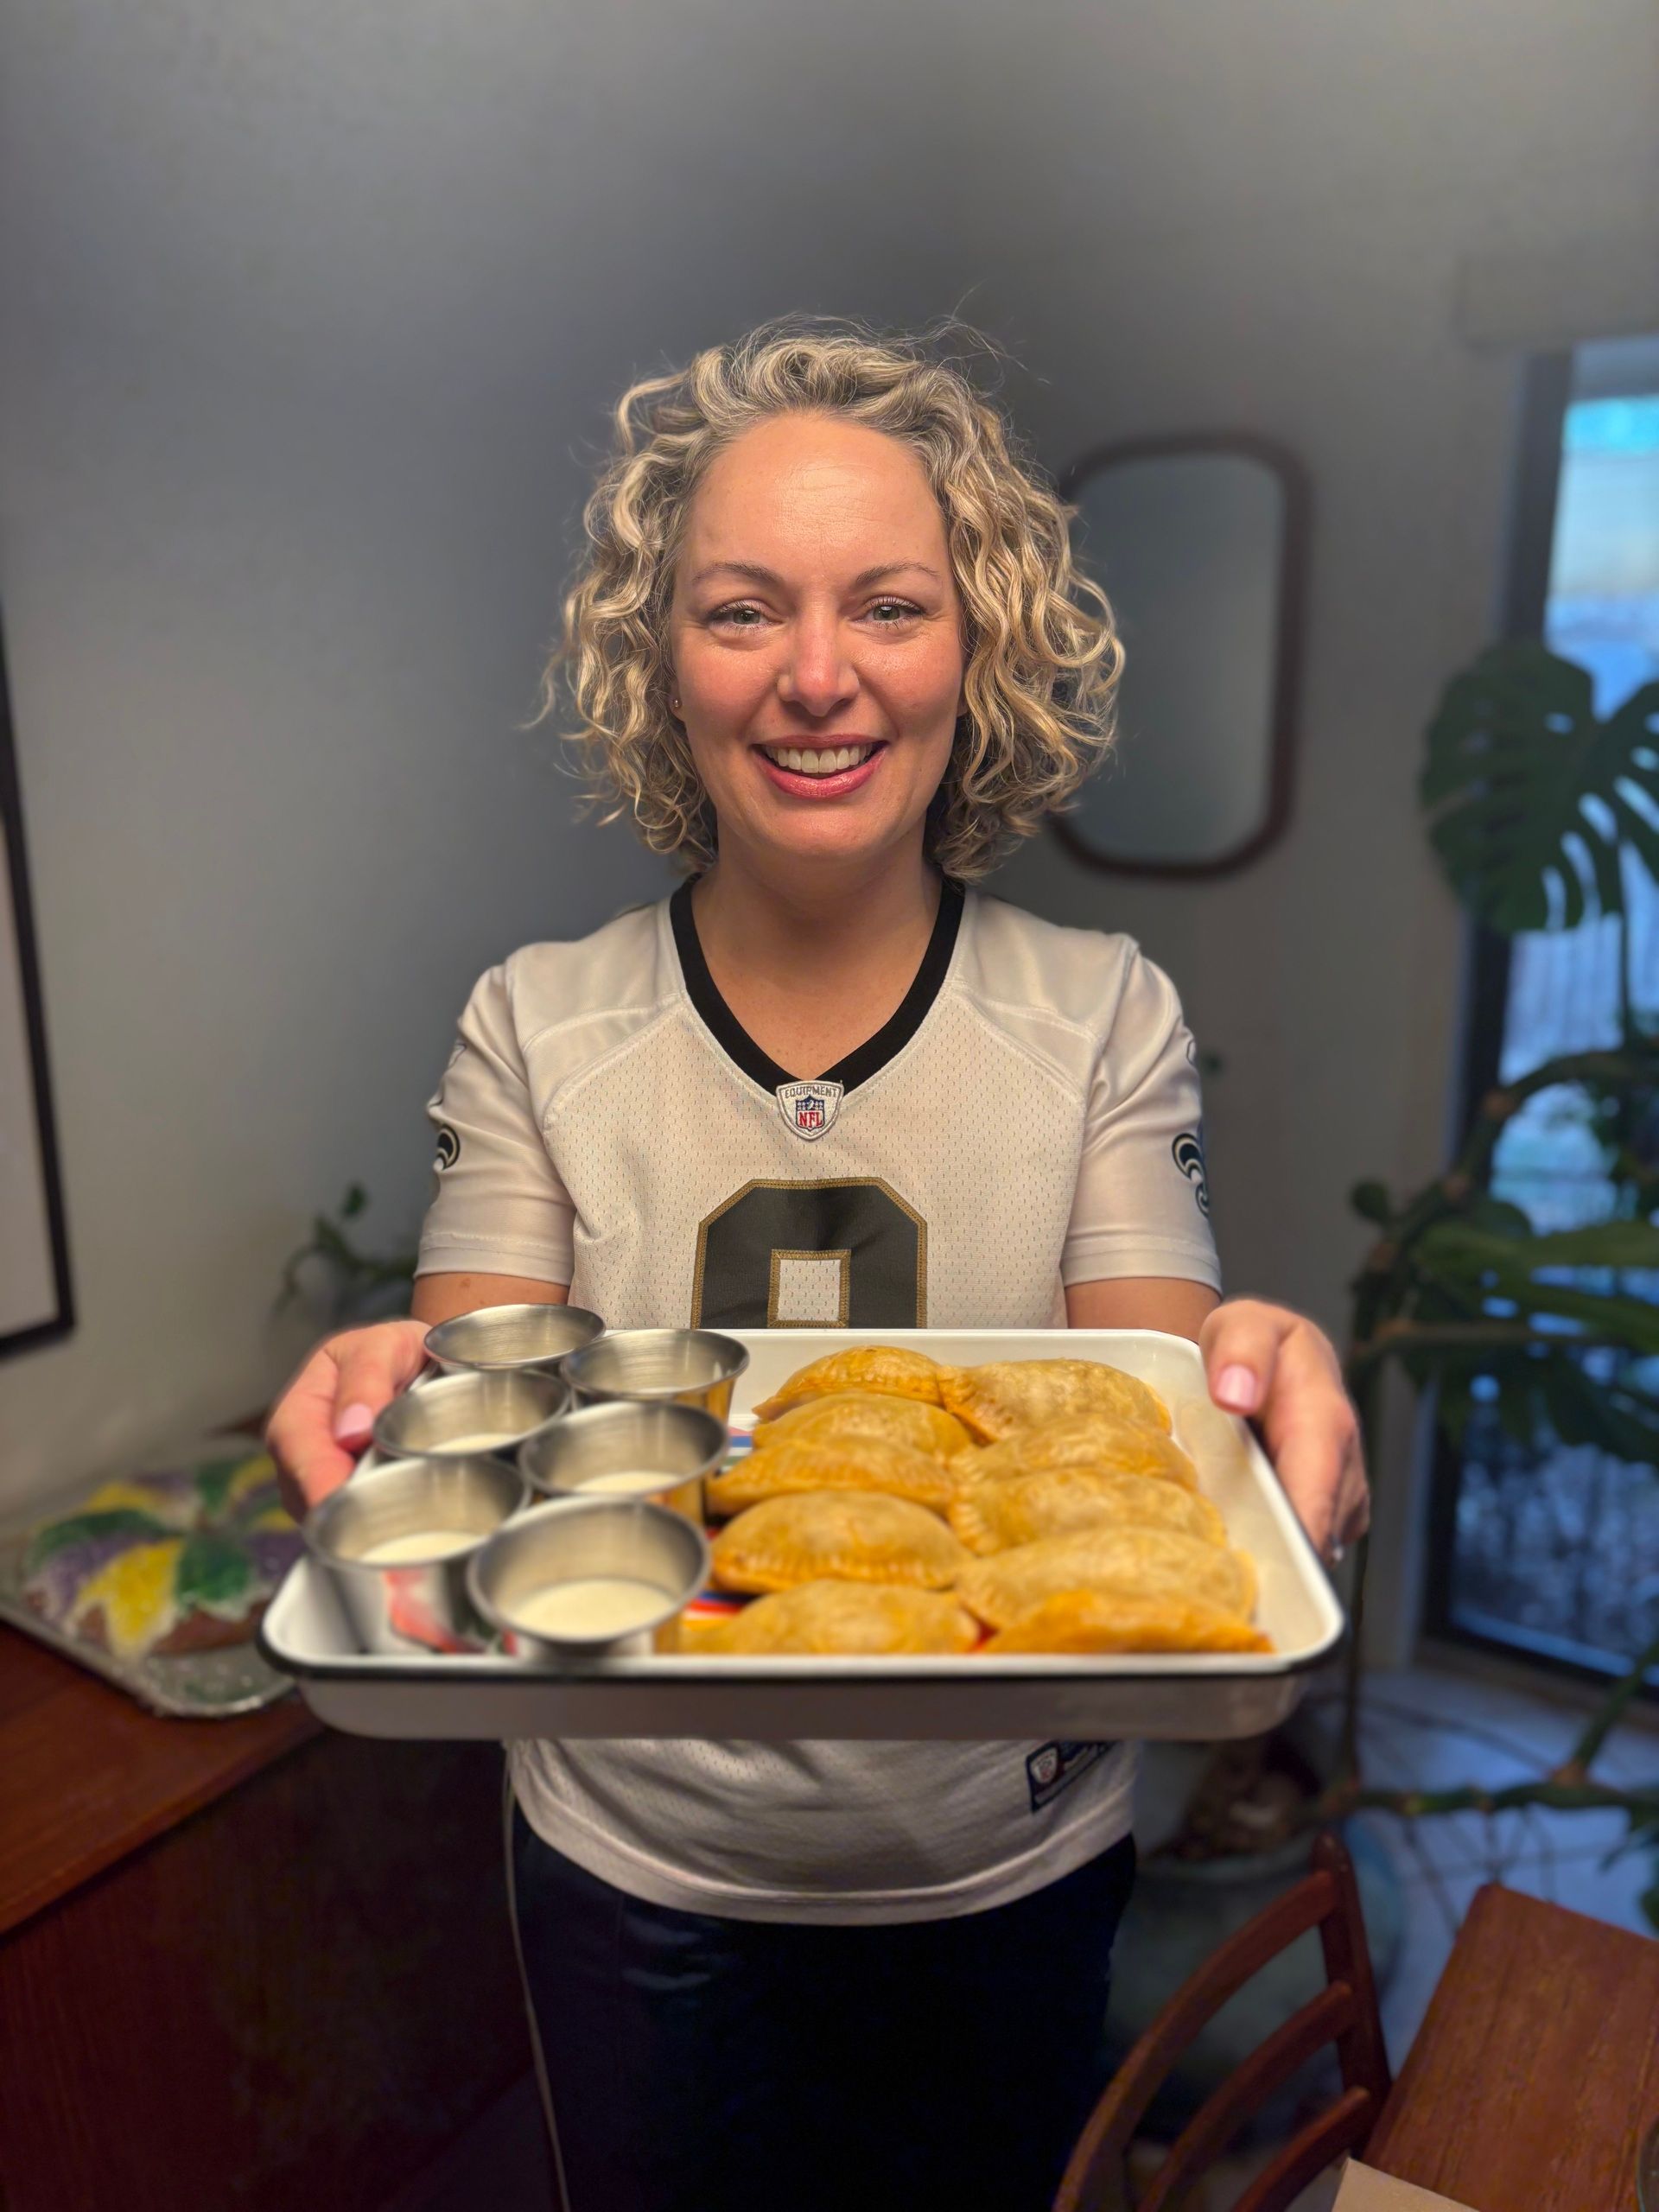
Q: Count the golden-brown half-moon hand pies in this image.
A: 10